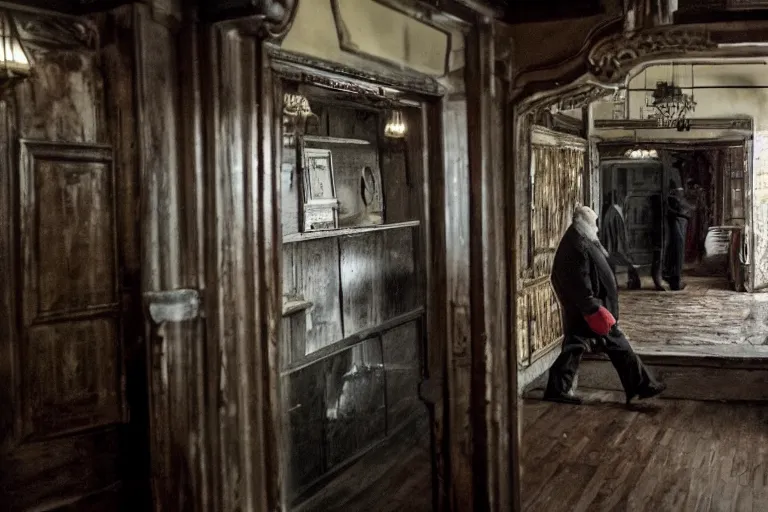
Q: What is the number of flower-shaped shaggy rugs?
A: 0